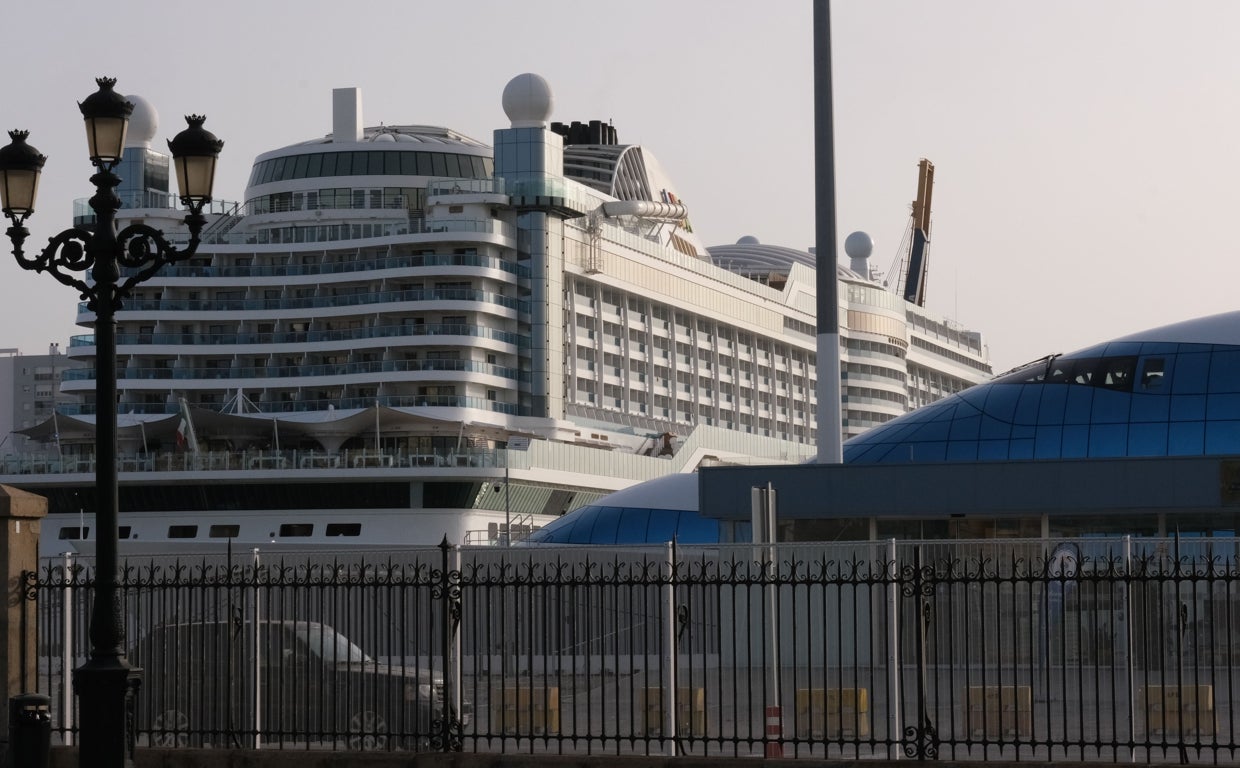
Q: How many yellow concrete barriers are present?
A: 5